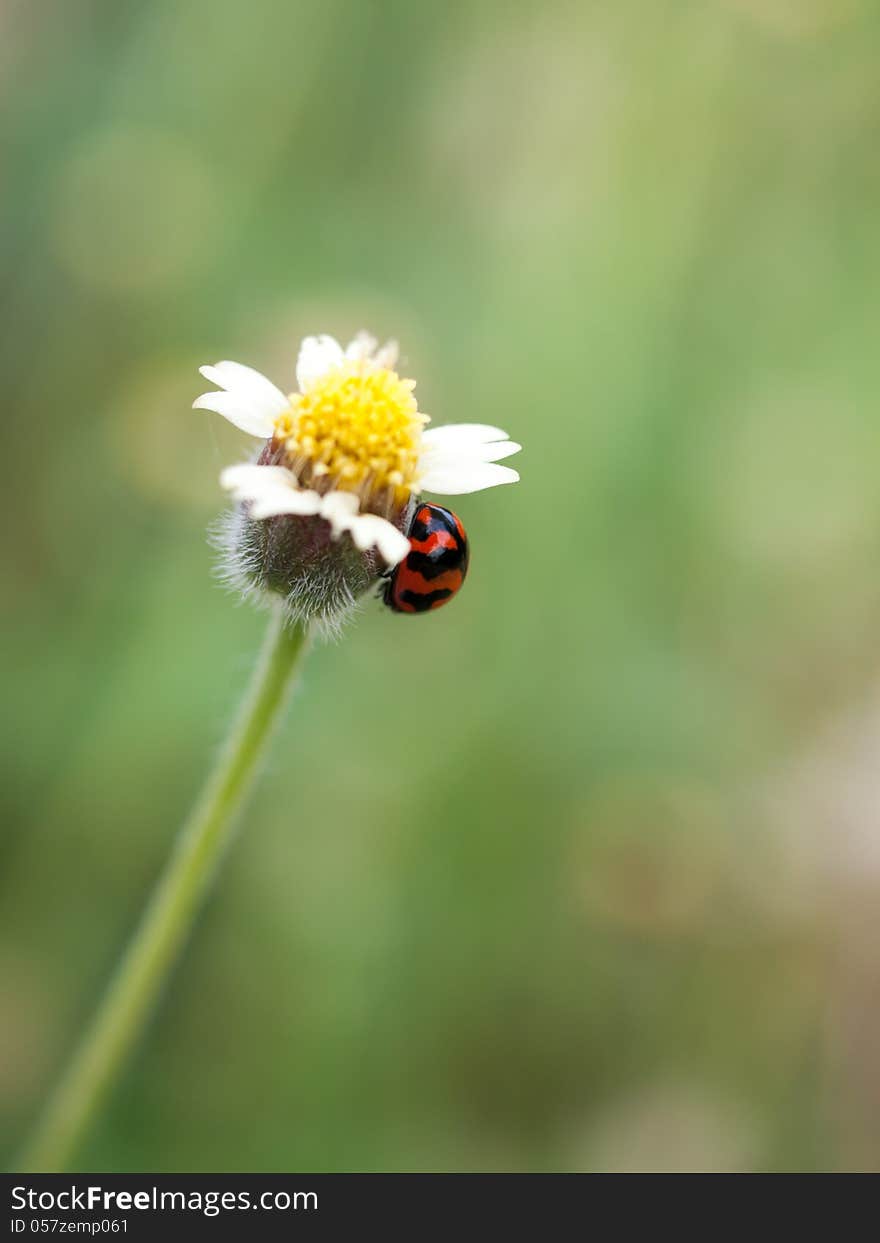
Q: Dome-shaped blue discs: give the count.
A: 0